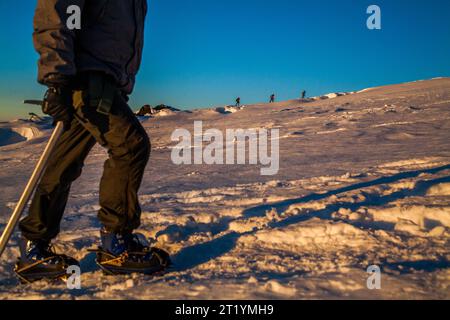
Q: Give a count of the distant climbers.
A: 3